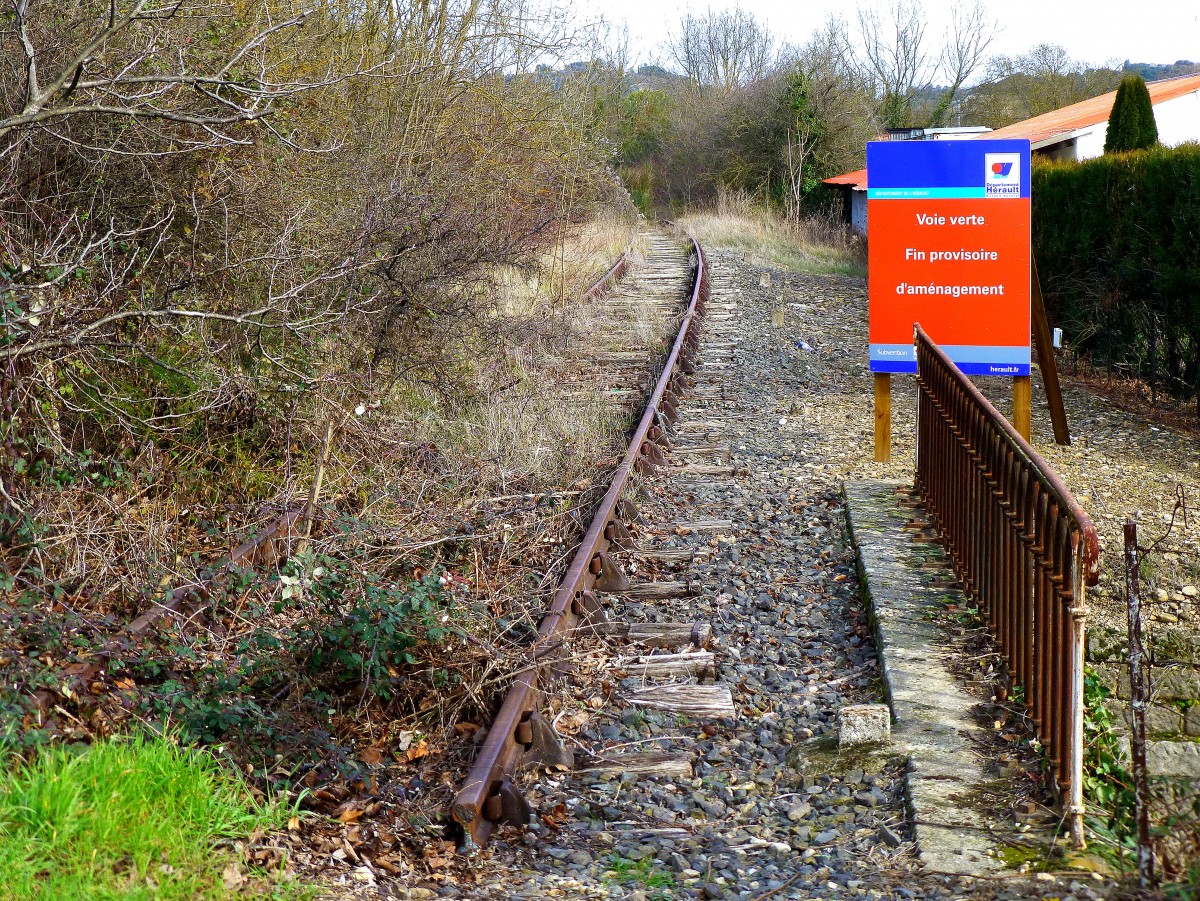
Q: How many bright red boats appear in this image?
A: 0